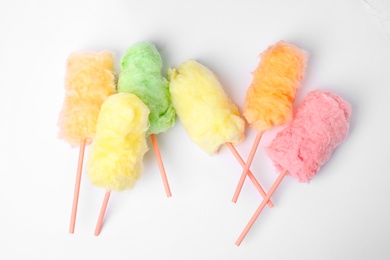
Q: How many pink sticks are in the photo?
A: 6